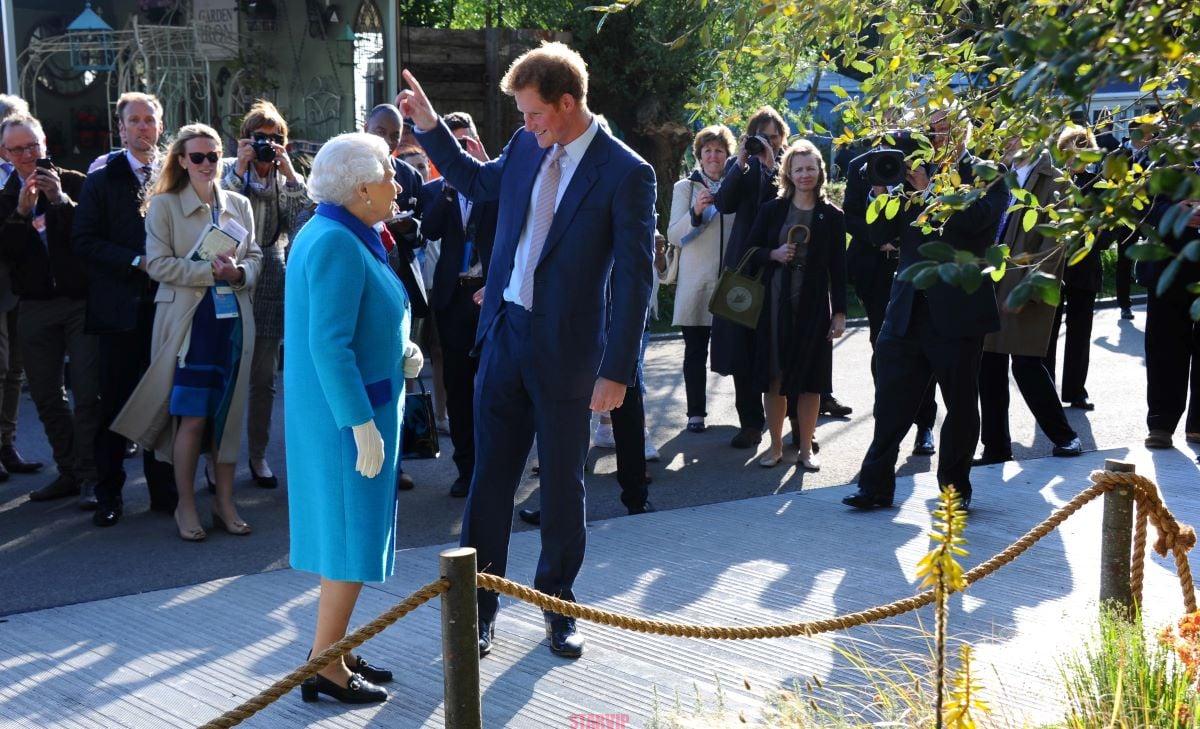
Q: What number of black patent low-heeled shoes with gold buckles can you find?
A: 2